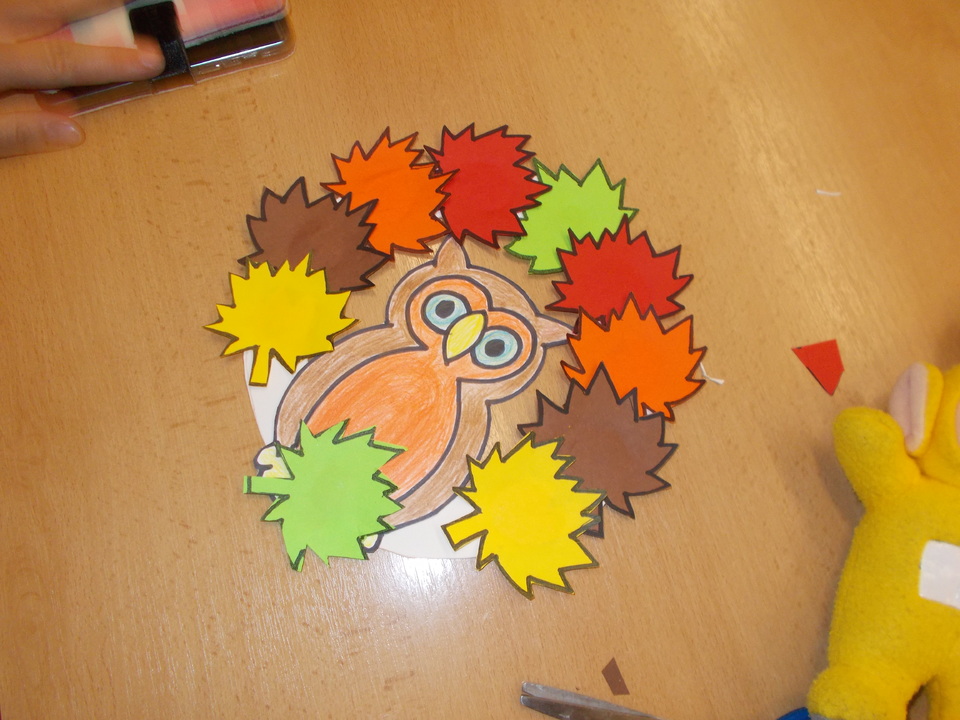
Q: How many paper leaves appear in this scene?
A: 10